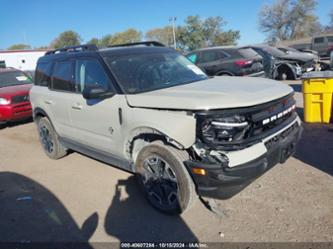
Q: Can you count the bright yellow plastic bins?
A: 1